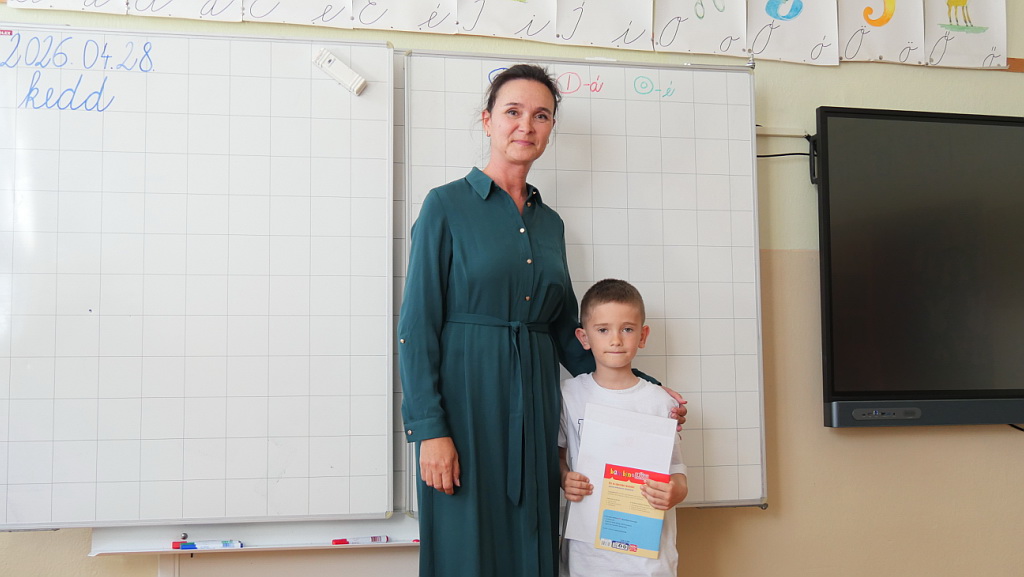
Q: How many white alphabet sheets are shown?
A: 10